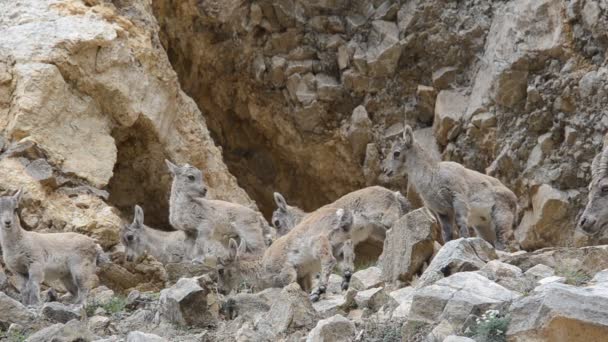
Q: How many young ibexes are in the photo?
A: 6